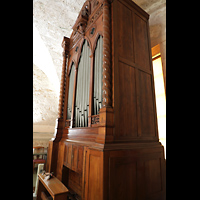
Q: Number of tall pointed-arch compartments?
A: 3